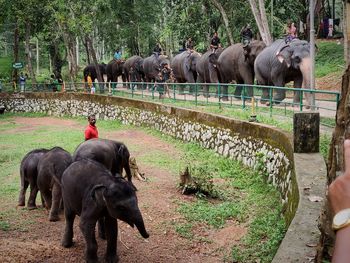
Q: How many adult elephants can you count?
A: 8